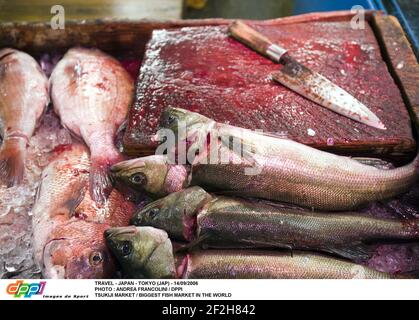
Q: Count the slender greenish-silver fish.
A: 4